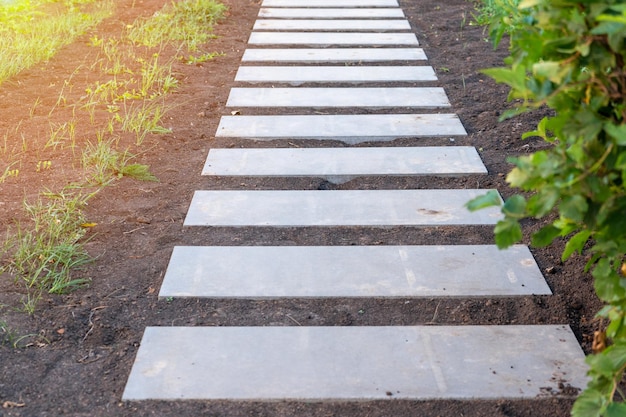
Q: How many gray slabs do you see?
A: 12